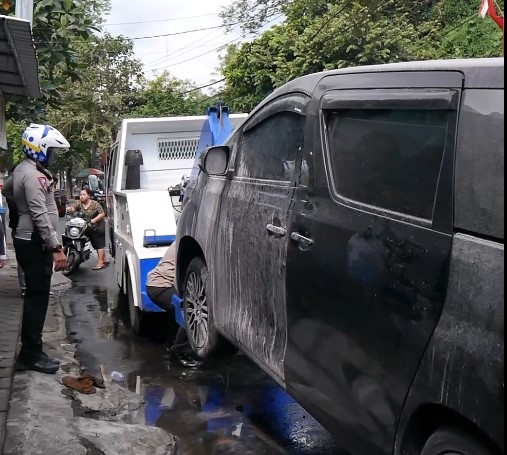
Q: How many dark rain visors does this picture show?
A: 2